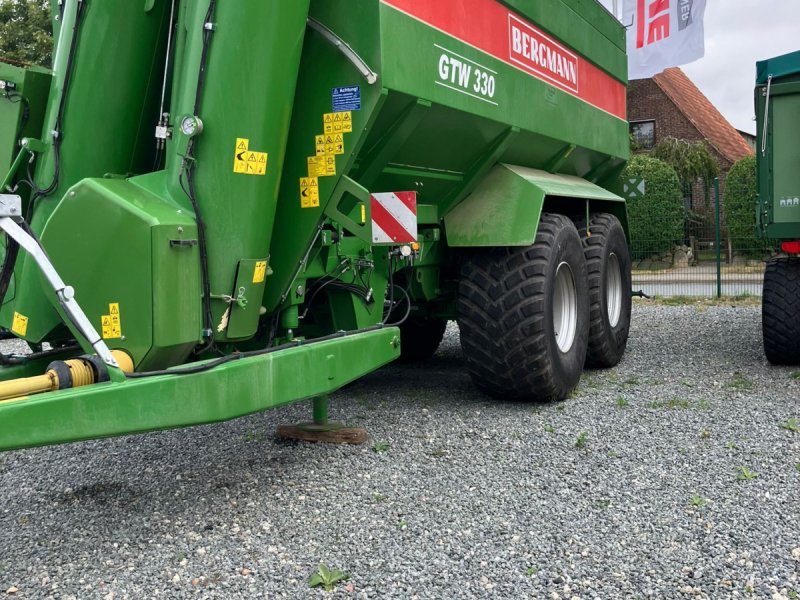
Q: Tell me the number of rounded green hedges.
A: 2